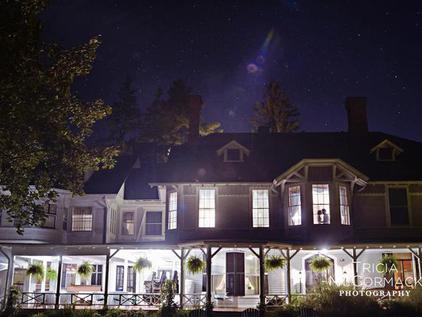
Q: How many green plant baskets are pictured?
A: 7